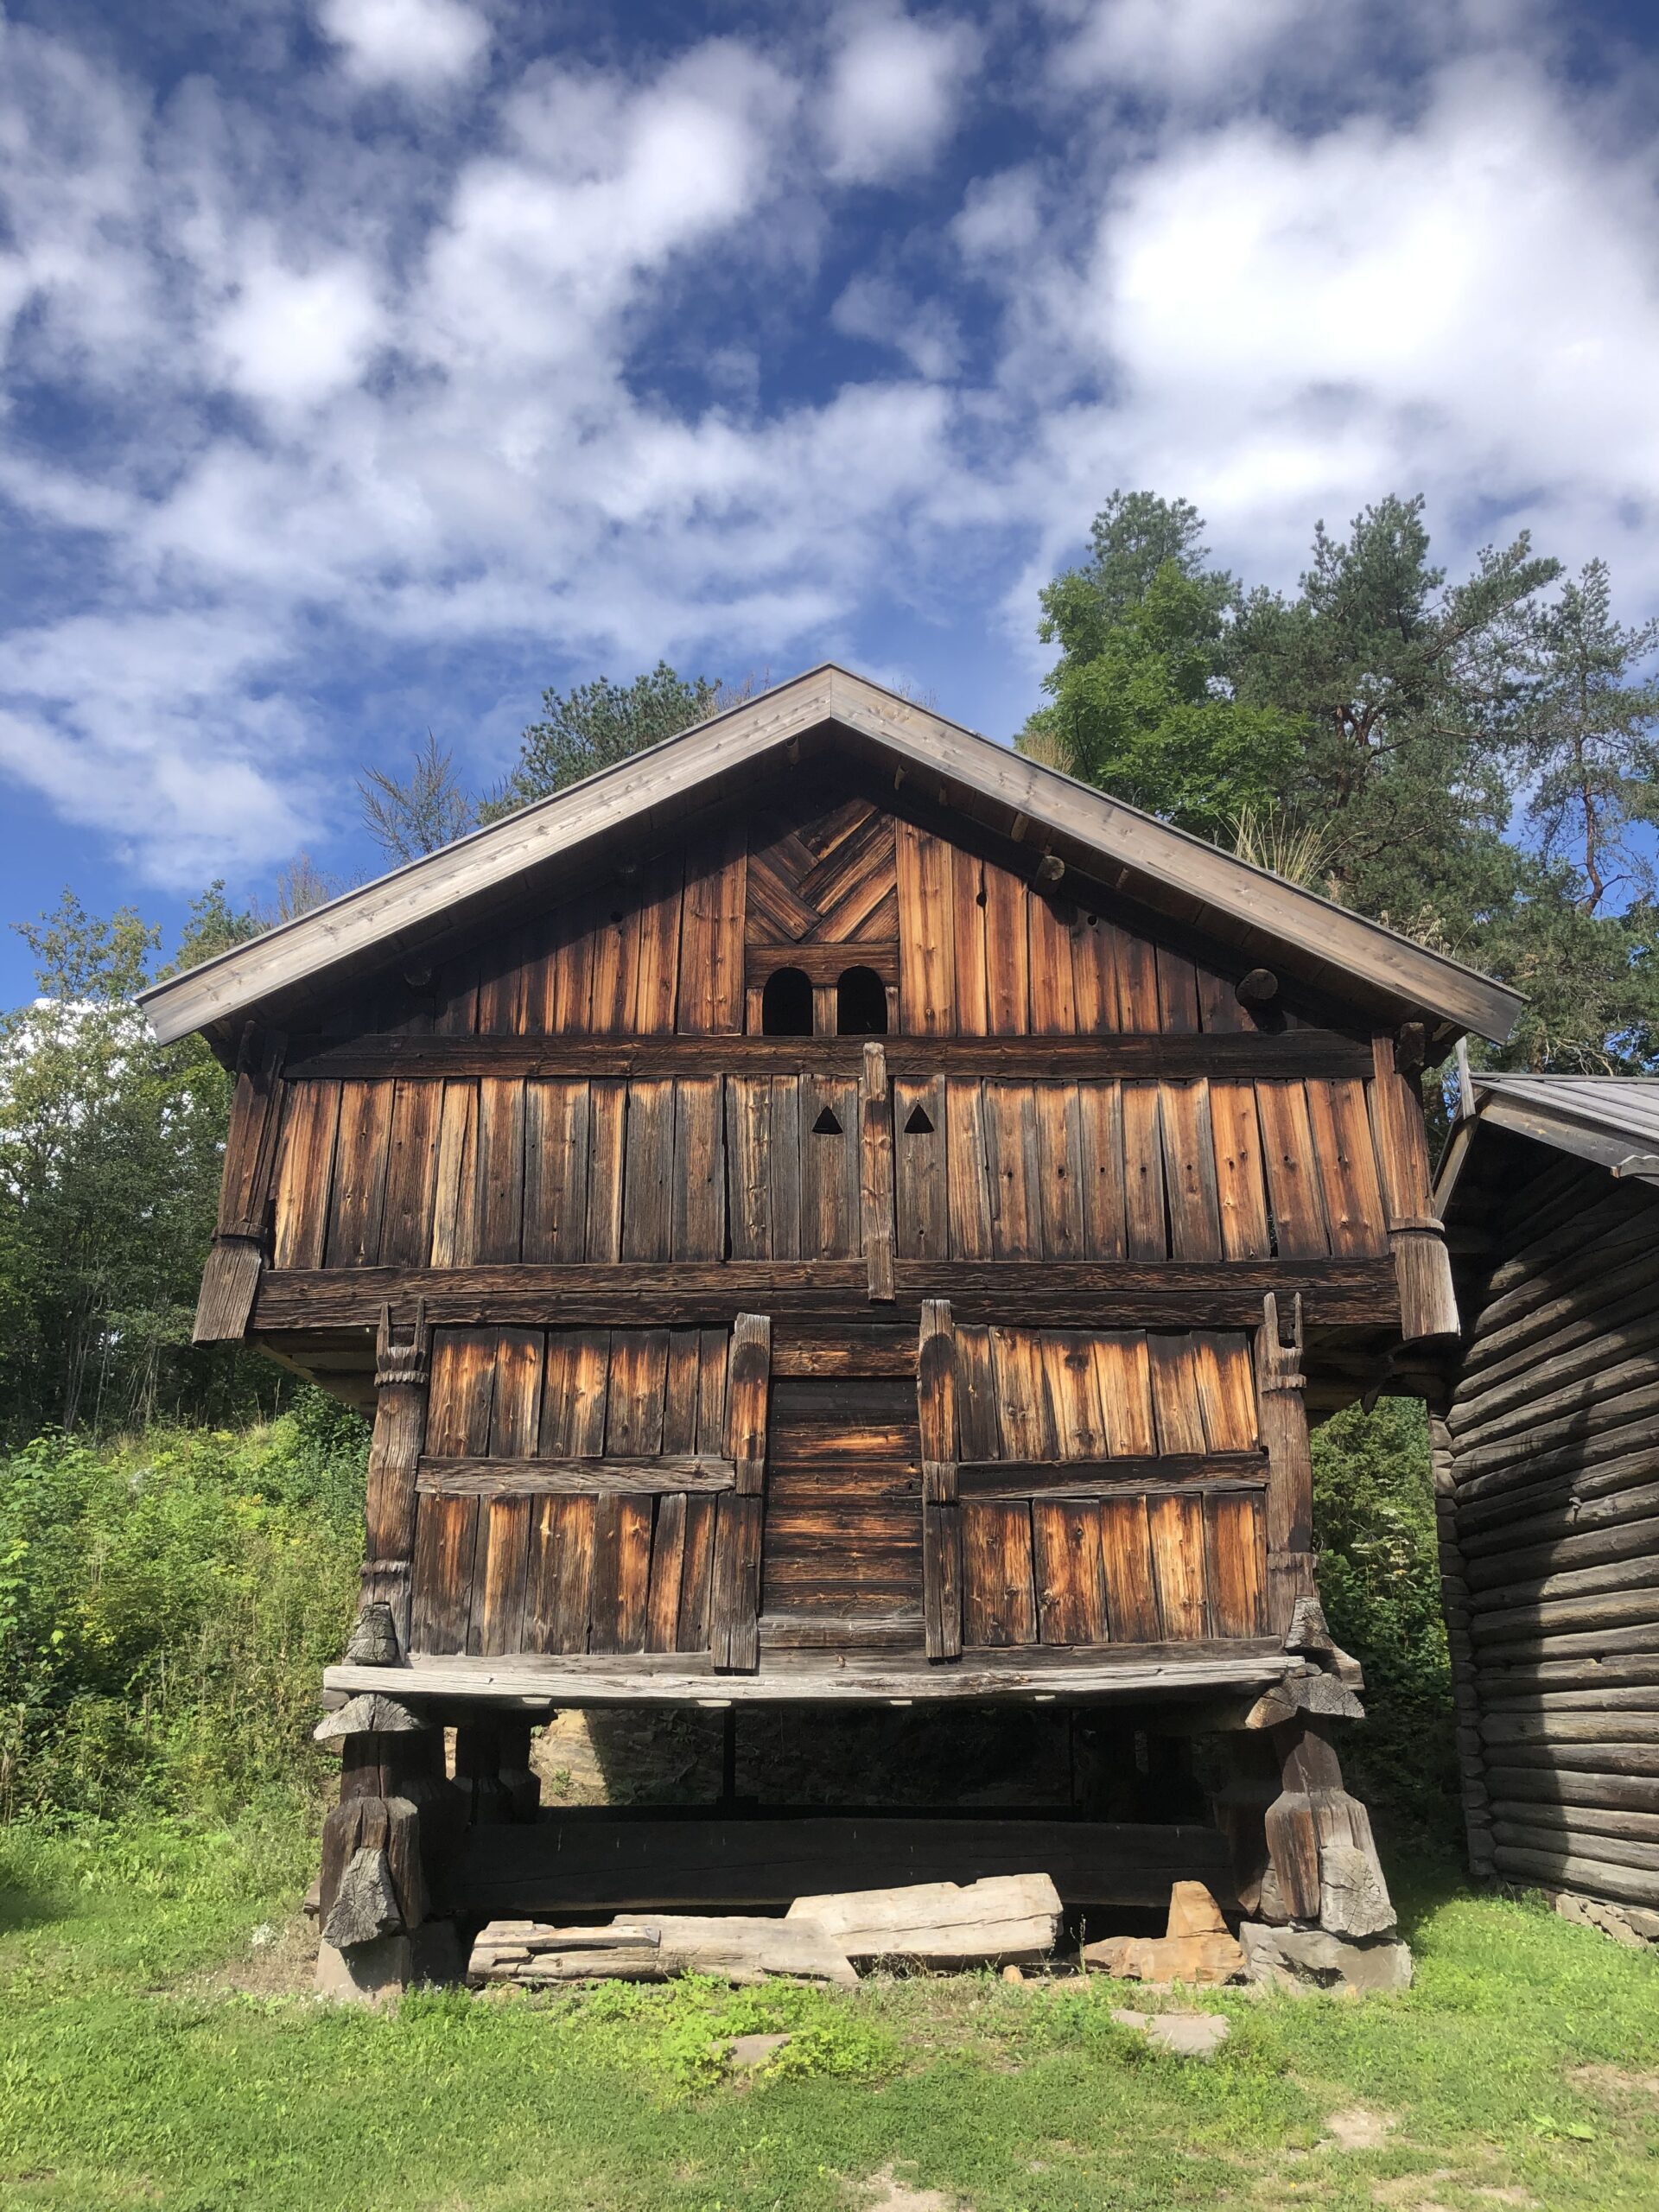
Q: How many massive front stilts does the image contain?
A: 2